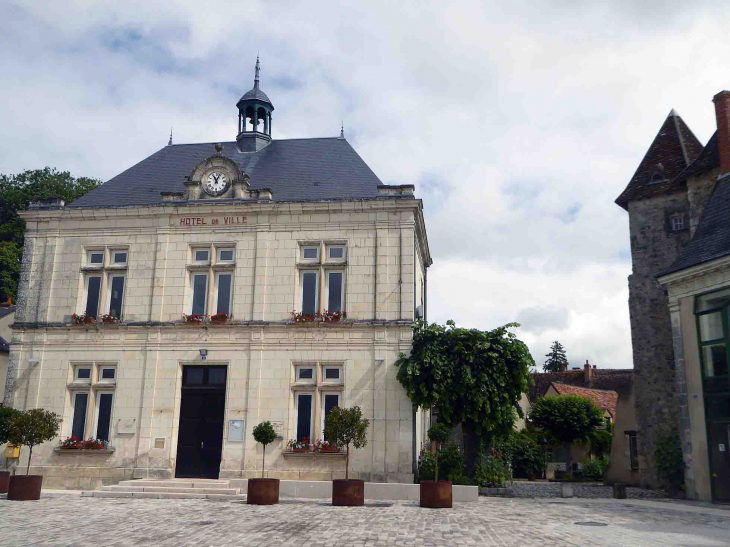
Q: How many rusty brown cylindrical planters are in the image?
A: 5